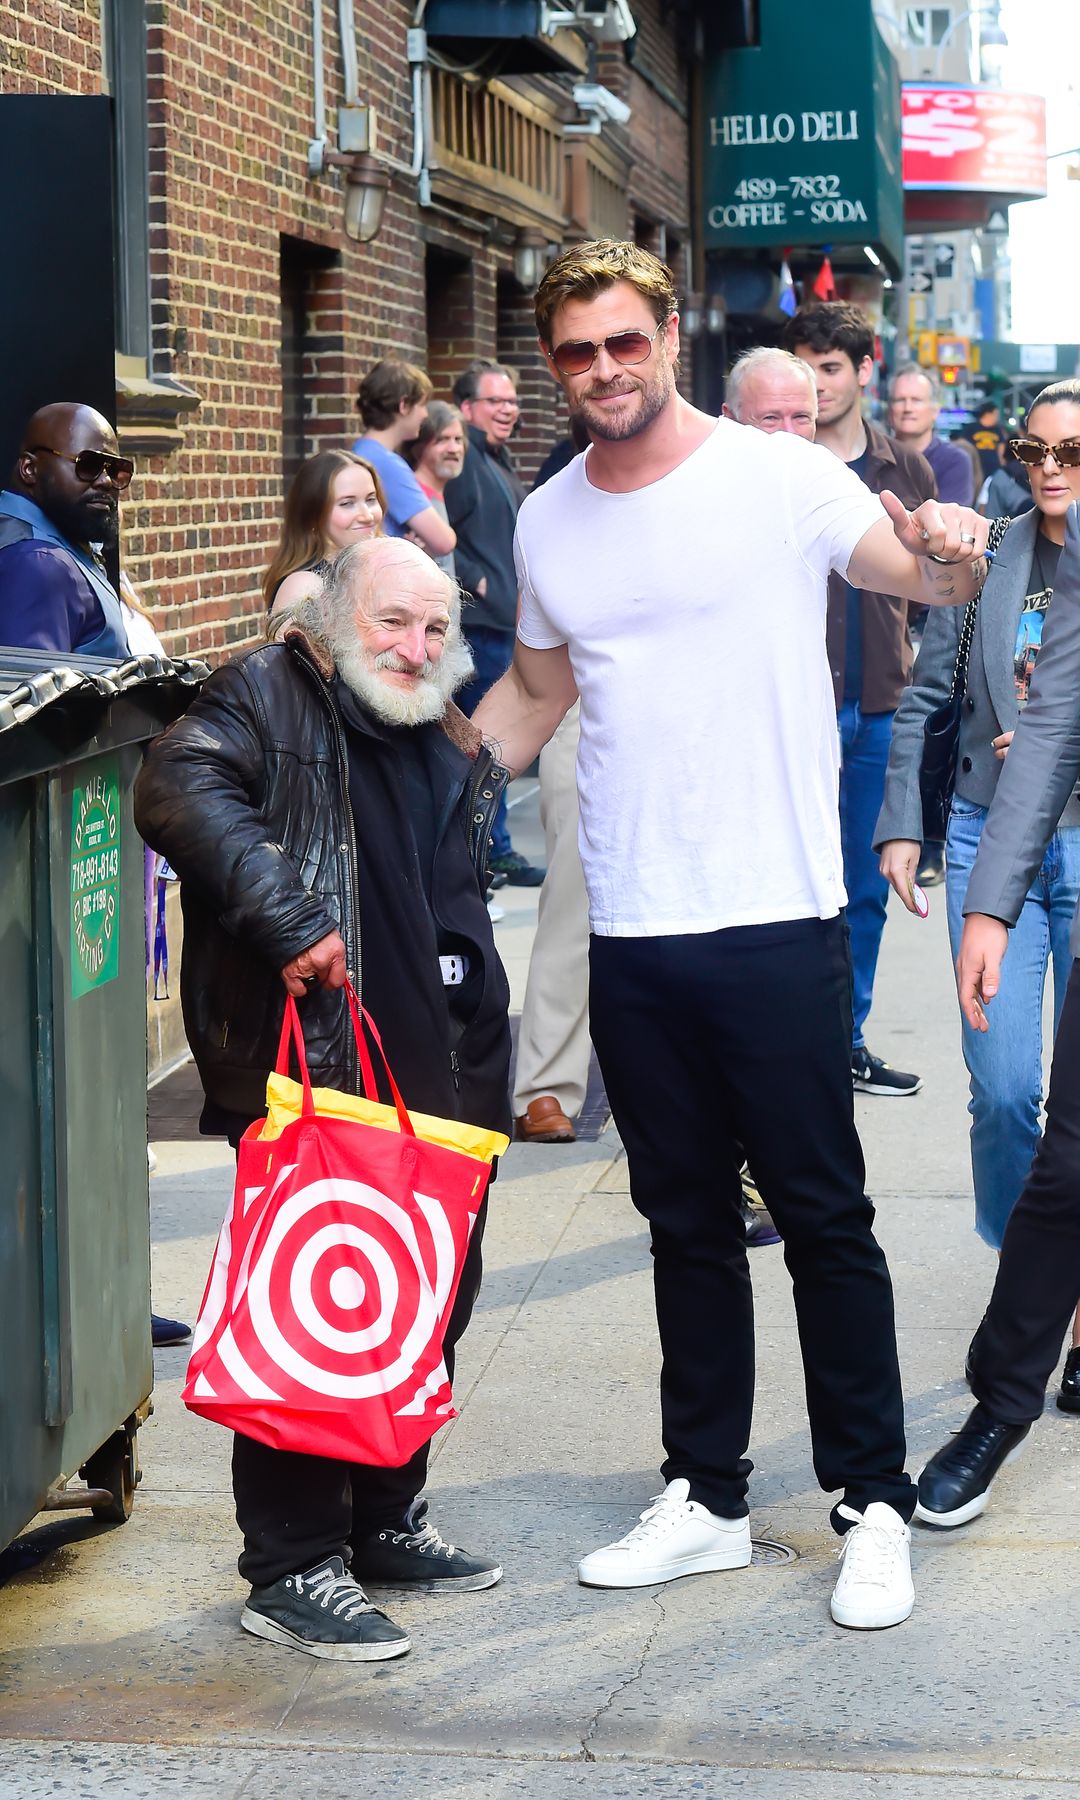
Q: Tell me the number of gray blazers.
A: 2